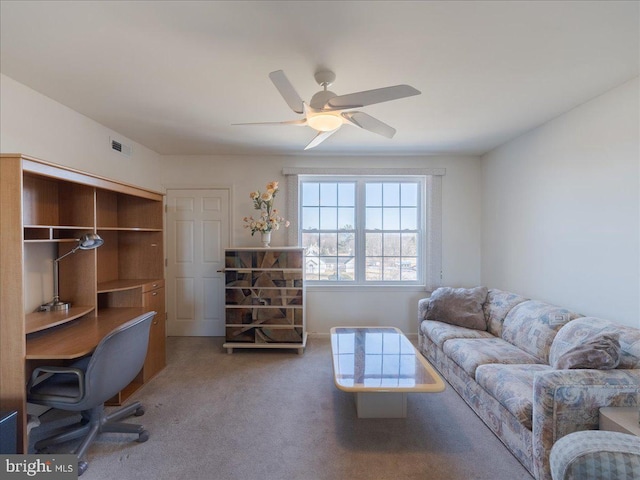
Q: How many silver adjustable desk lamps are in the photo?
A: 1